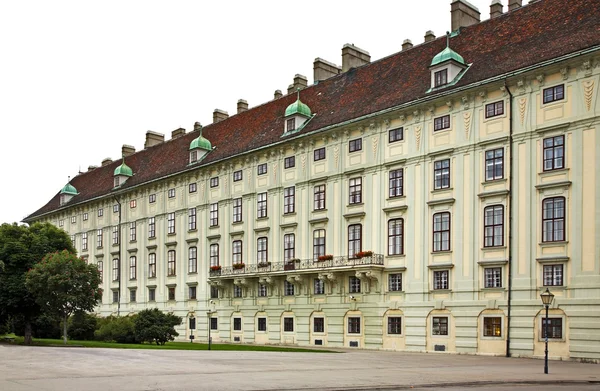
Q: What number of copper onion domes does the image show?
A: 5